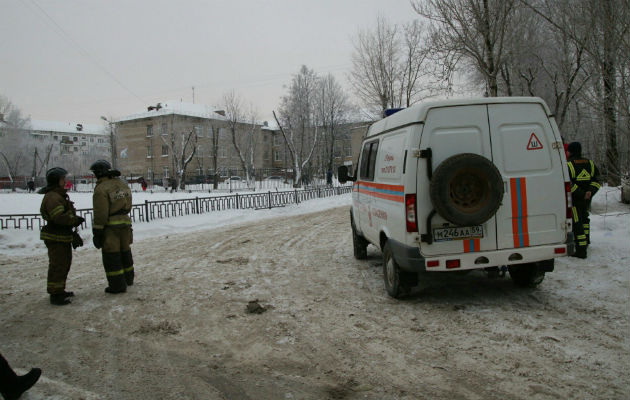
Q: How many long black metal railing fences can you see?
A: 1